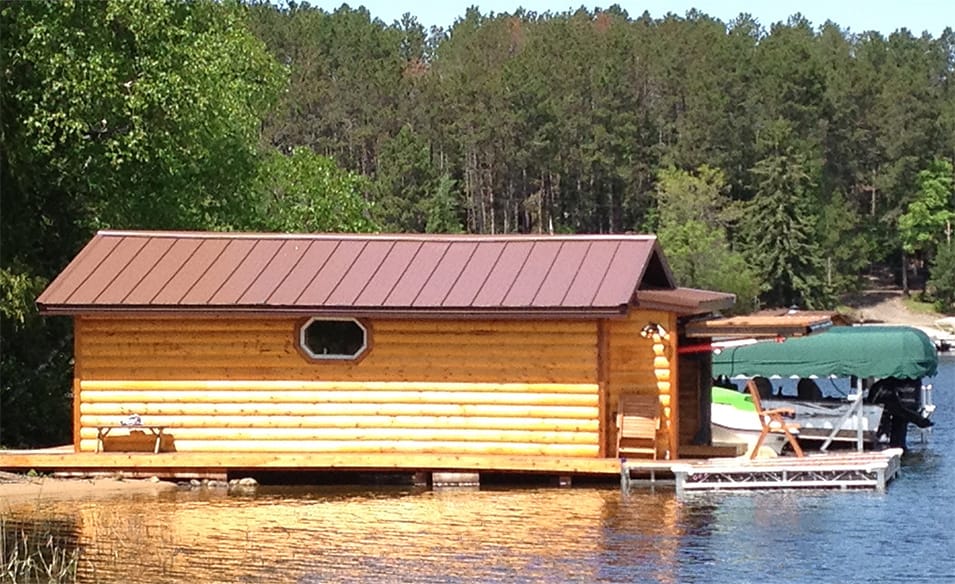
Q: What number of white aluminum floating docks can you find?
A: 1